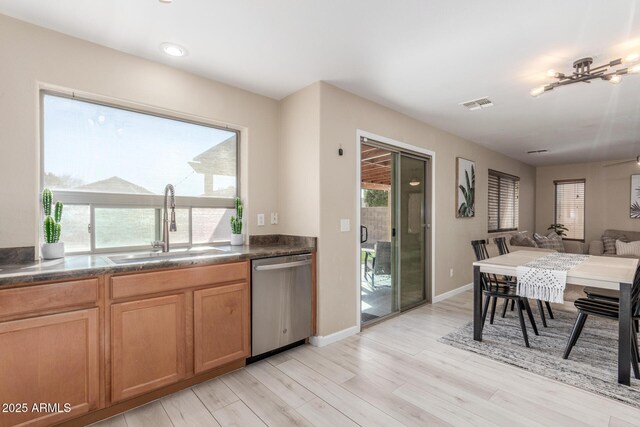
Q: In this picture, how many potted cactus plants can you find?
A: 2